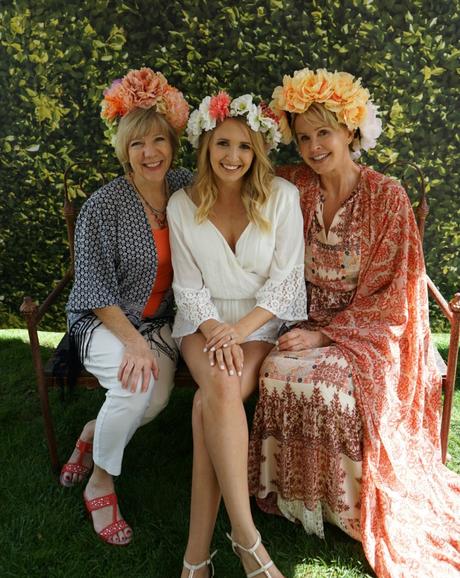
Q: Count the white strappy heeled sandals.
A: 2